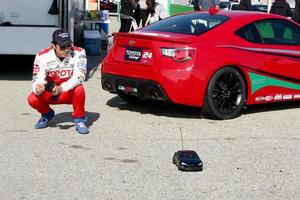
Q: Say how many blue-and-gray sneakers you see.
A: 2